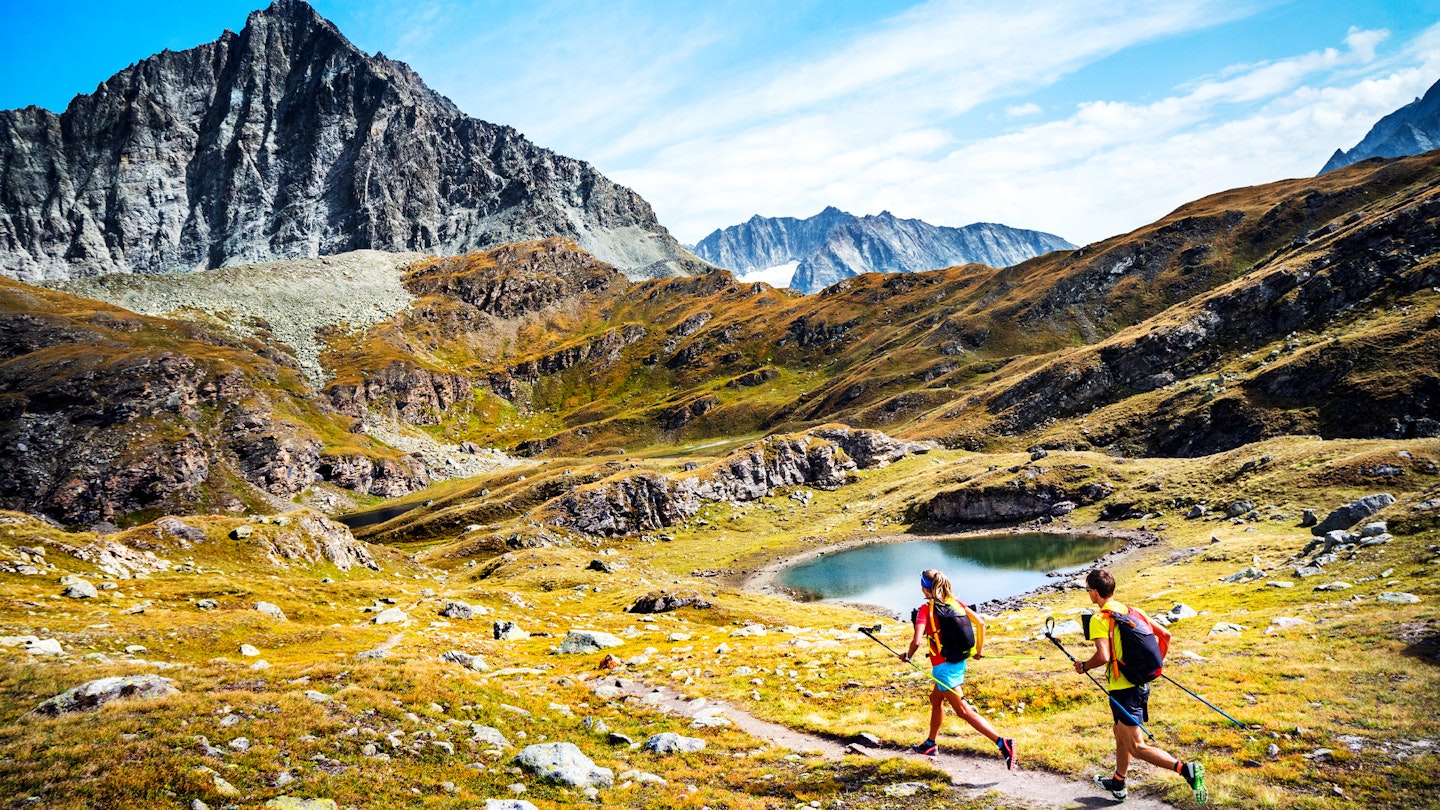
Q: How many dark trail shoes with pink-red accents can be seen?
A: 2